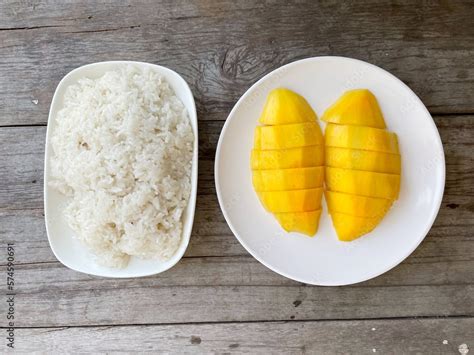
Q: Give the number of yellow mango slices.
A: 12